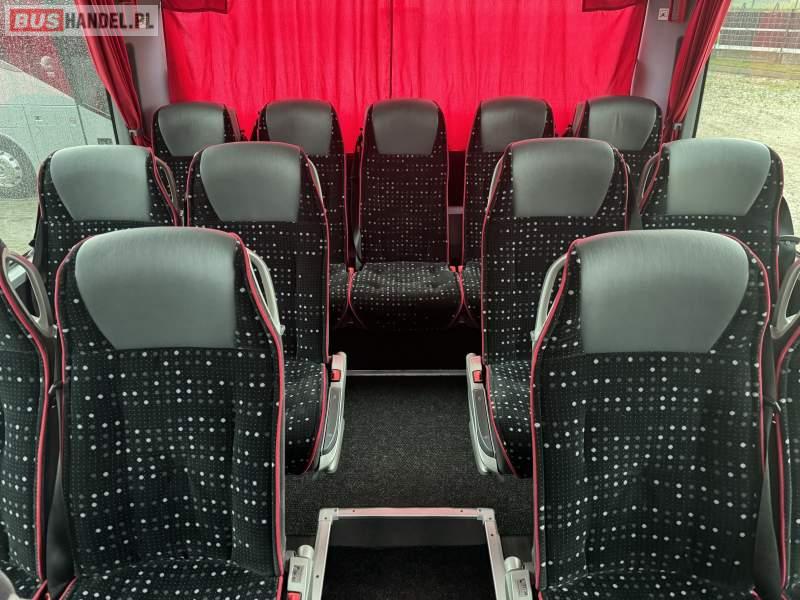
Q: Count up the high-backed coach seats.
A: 13